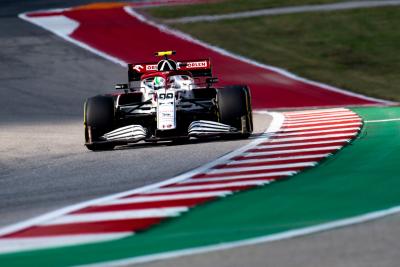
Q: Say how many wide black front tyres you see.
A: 2